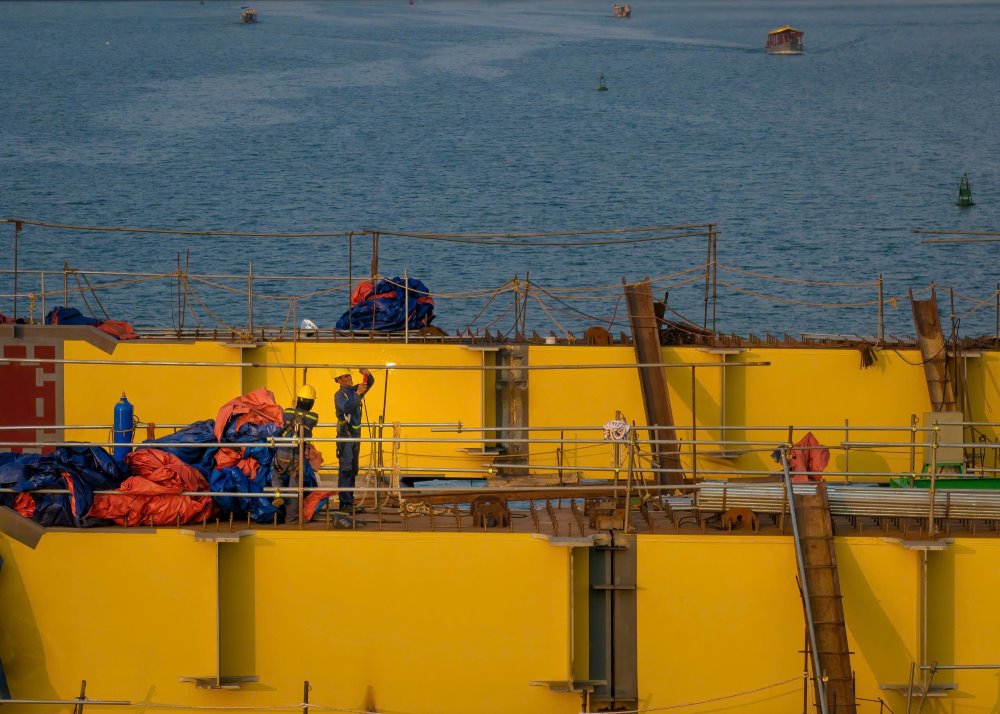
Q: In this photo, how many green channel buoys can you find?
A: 2